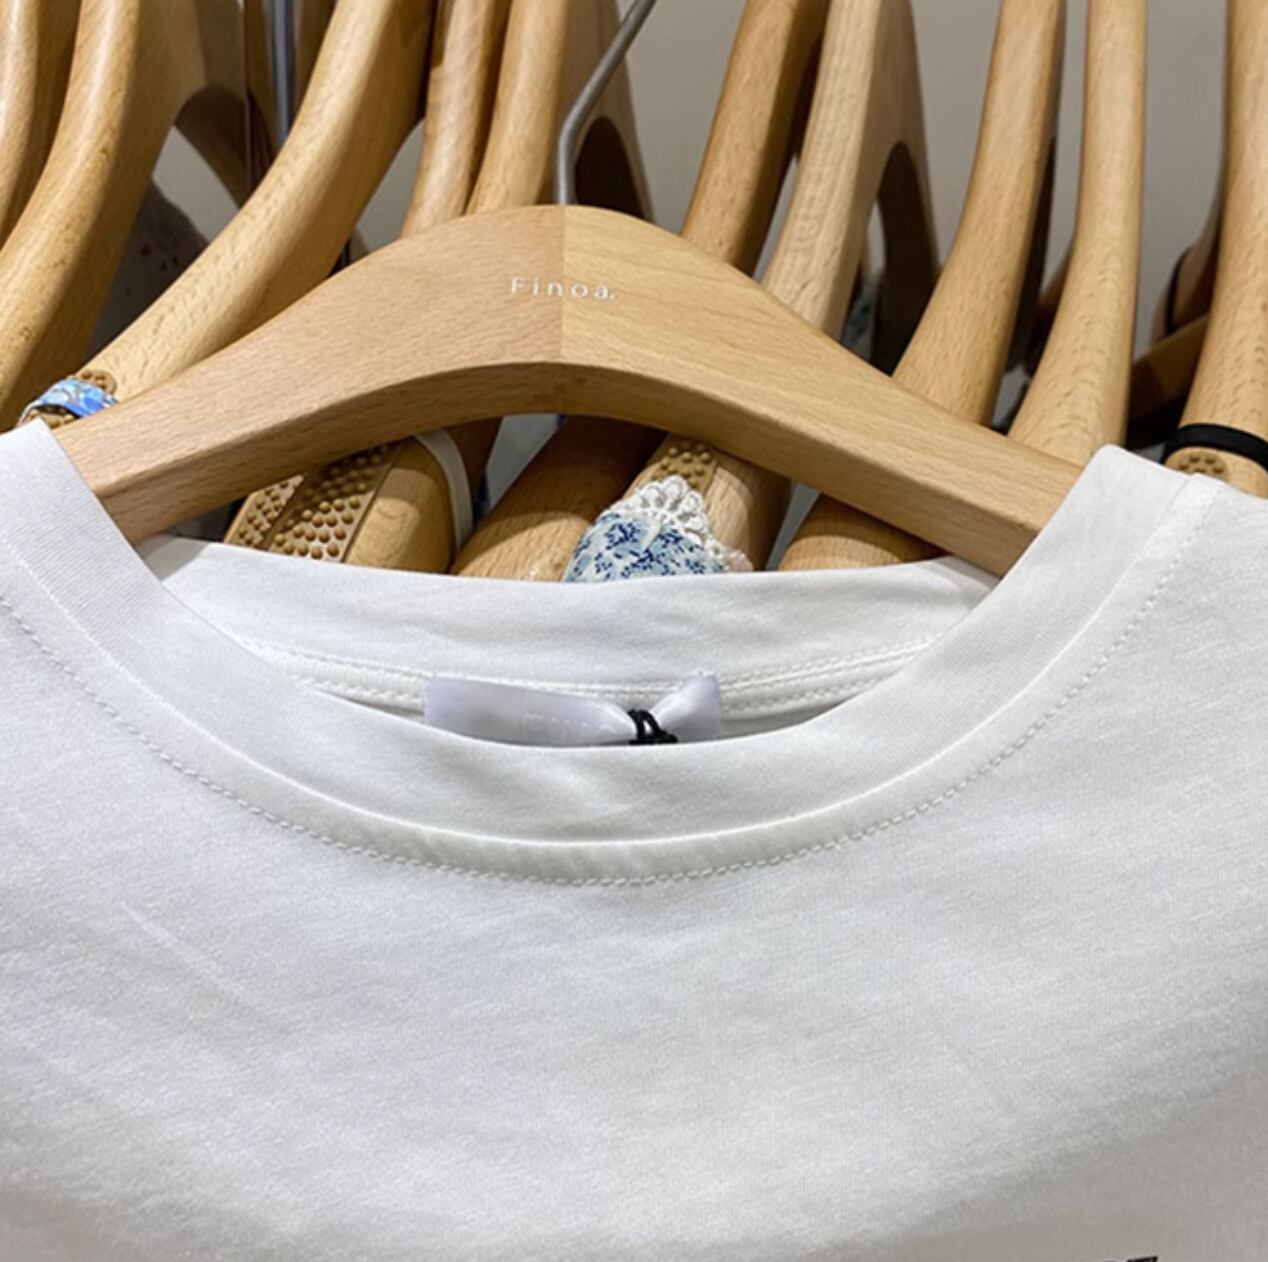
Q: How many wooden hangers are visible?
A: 11